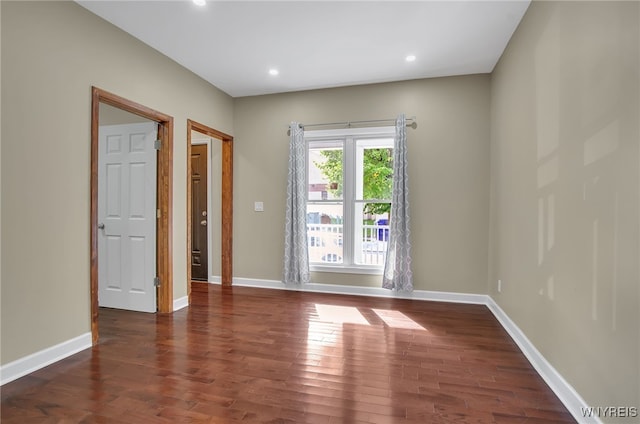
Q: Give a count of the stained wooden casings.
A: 2